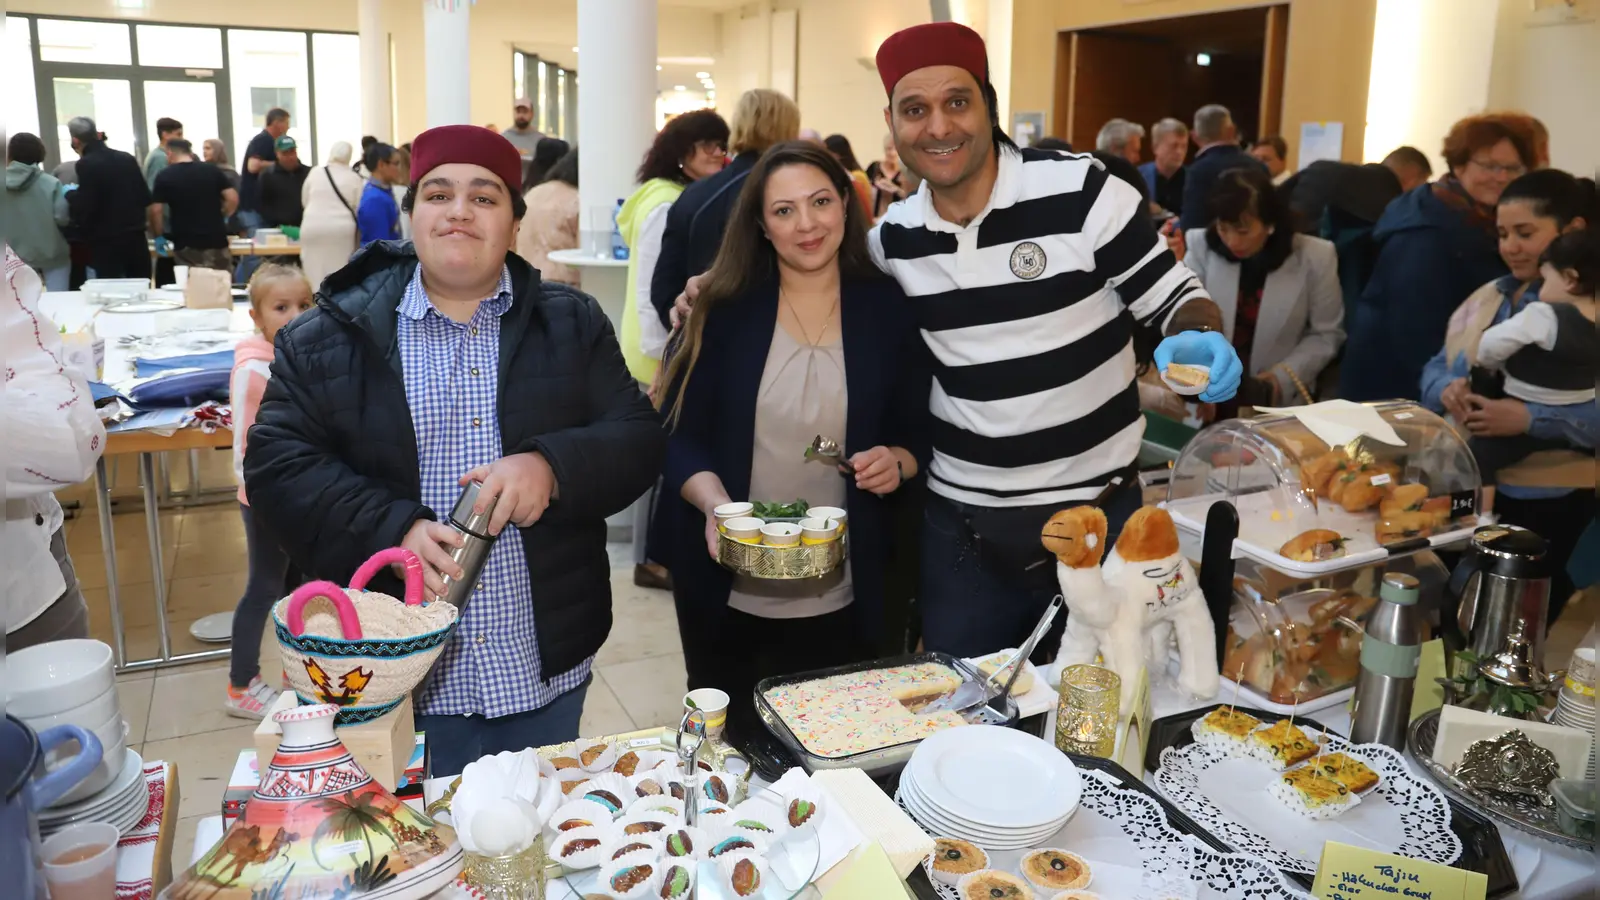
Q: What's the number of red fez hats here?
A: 2